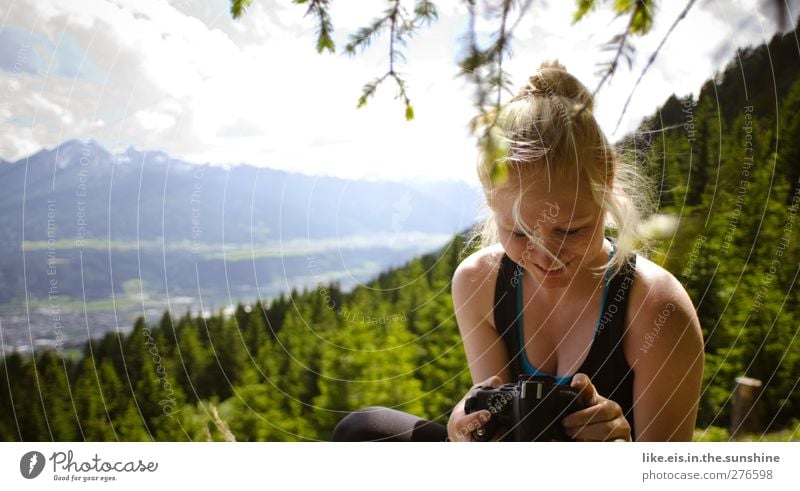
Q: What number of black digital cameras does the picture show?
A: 1